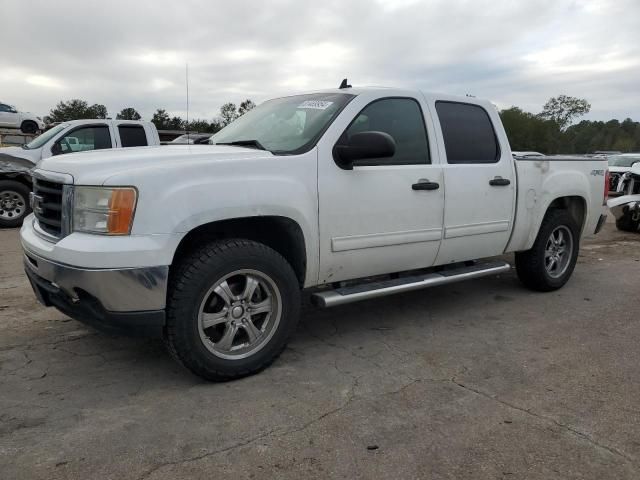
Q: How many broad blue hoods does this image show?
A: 0